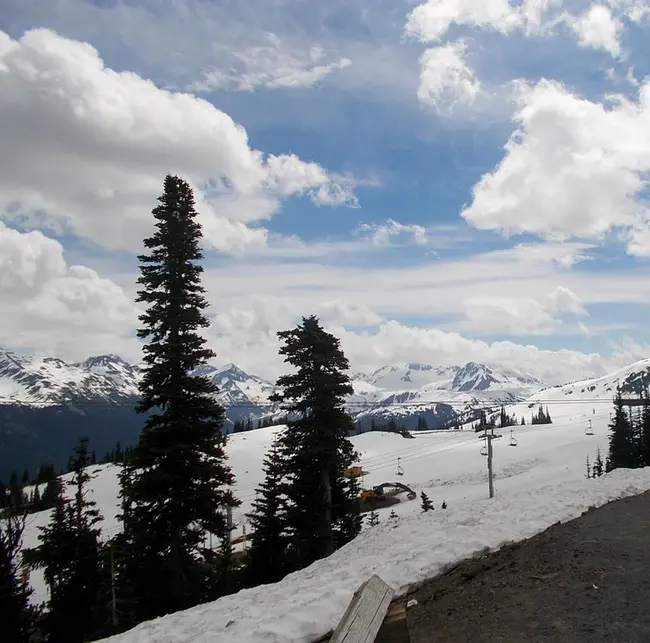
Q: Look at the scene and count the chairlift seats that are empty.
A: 4